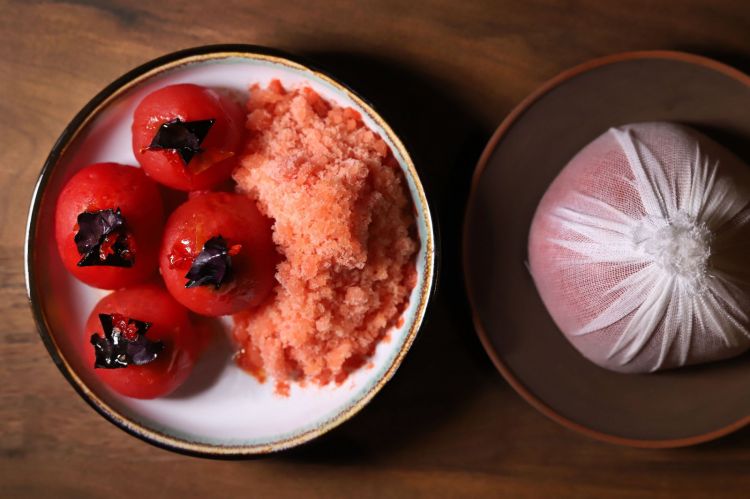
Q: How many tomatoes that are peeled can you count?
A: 4